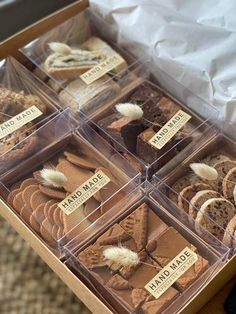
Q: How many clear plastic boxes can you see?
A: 6